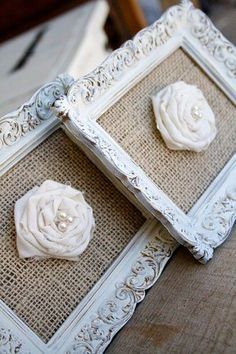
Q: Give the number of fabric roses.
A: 2